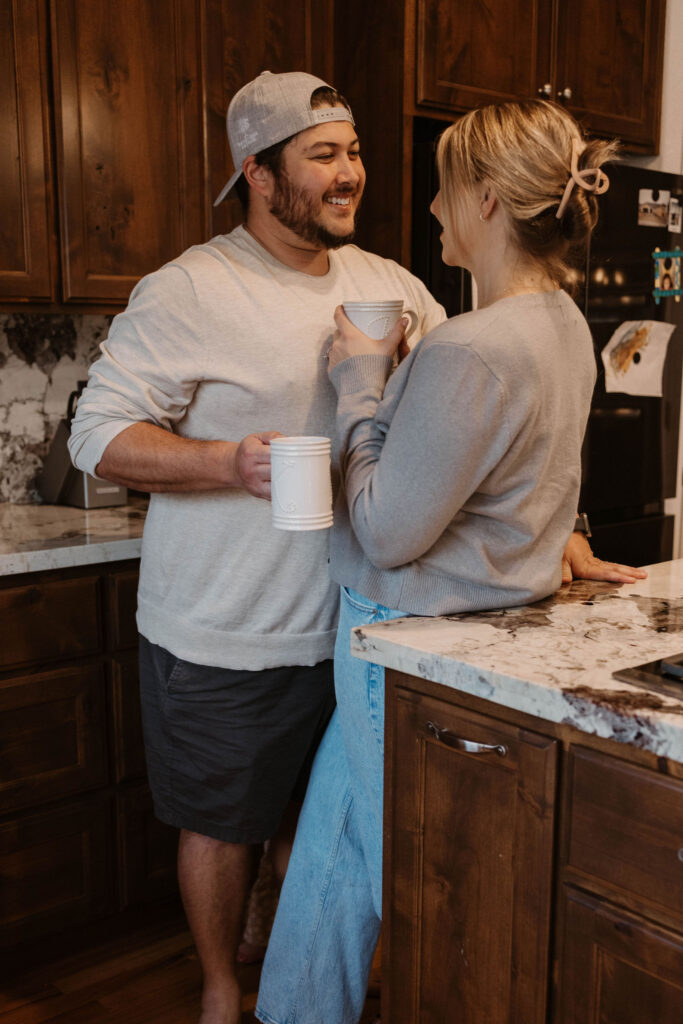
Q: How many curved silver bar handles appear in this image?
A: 1